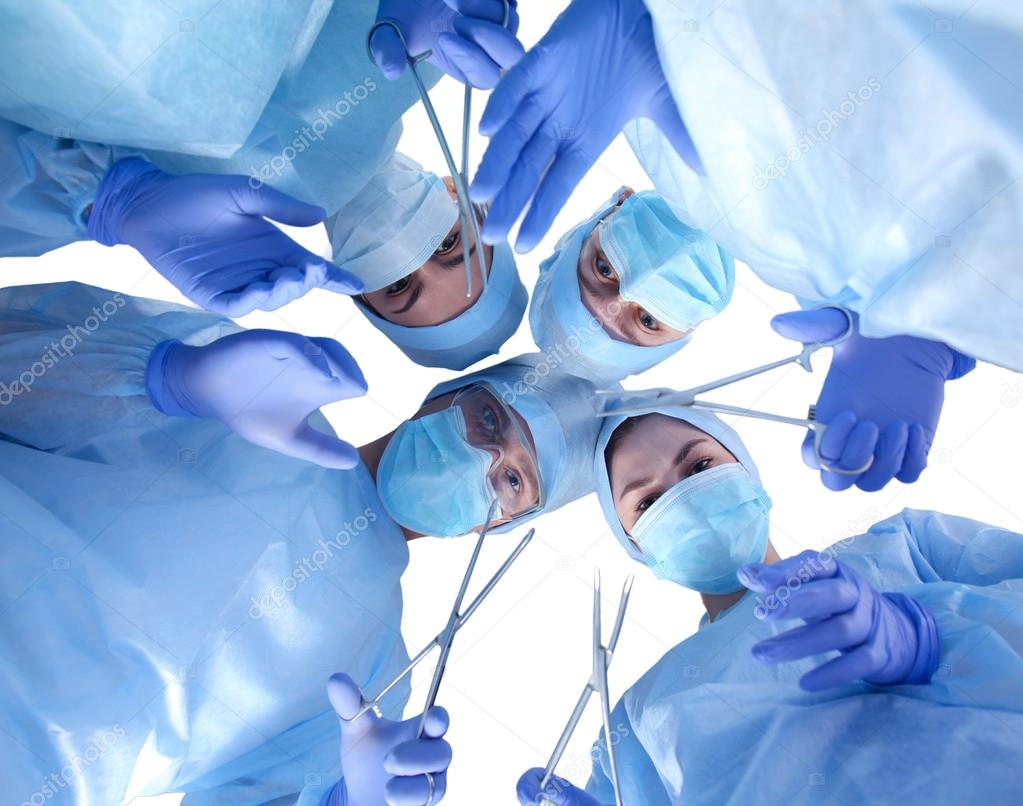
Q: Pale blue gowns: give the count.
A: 4